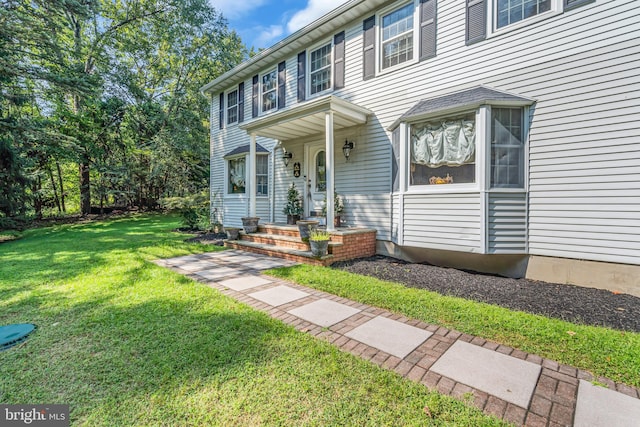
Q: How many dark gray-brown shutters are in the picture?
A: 10